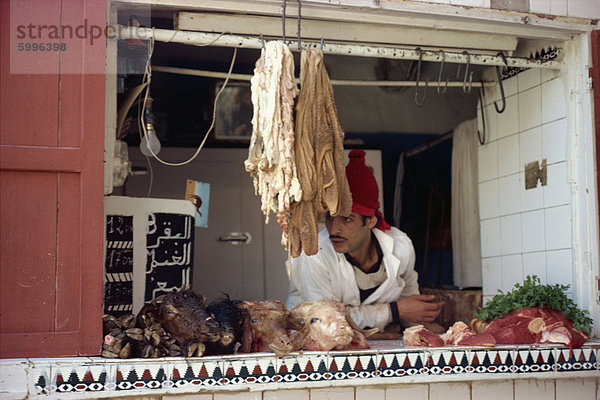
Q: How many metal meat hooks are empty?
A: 5